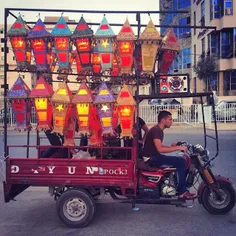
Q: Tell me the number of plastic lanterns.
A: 14